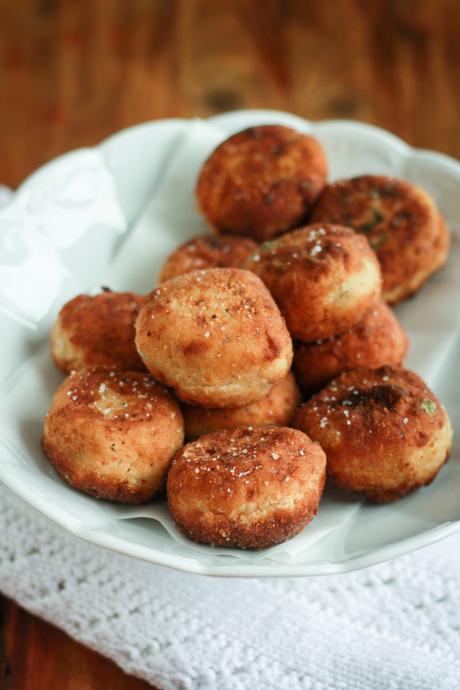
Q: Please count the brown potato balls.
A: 11